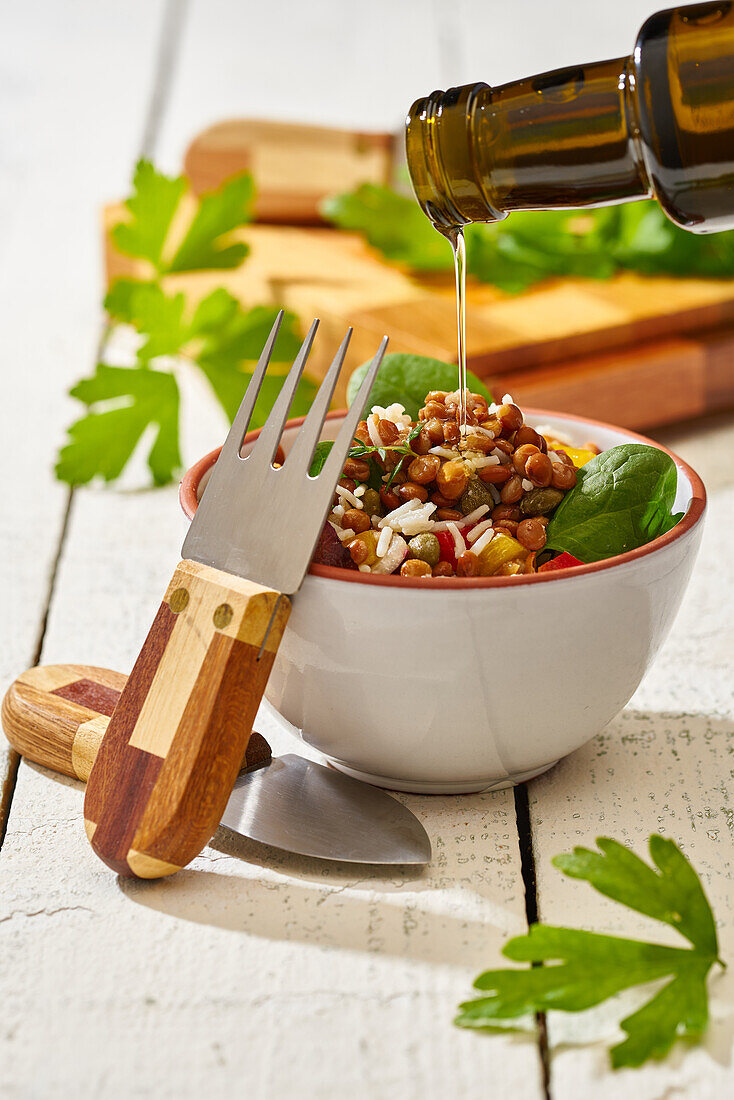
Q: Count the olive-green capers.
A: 4